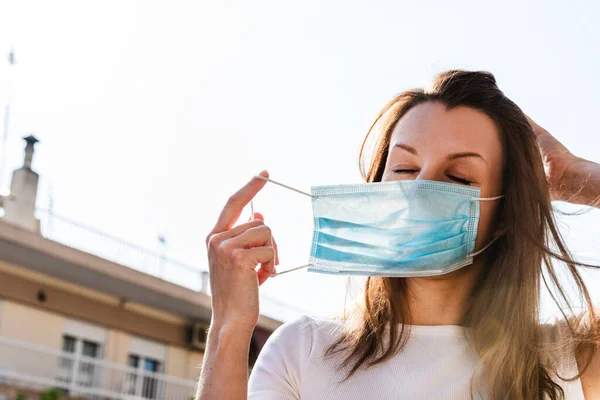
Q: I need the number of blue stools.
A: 0